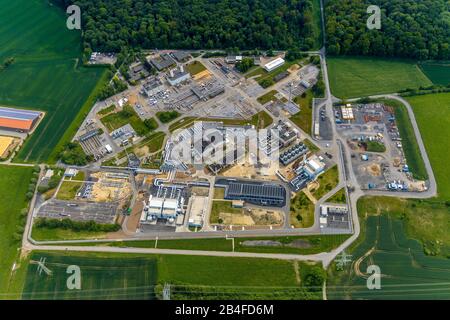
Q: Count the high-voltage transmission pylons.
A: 3